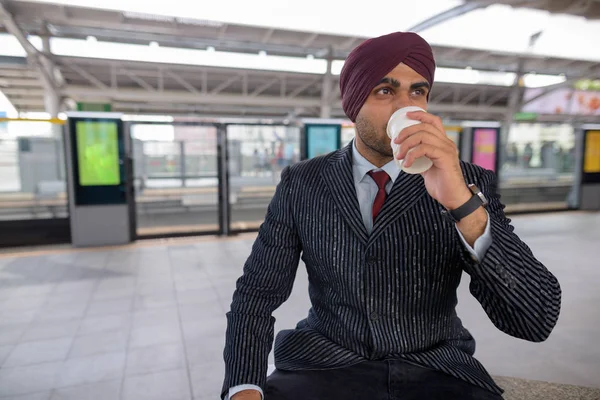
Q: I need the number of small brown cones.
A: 0